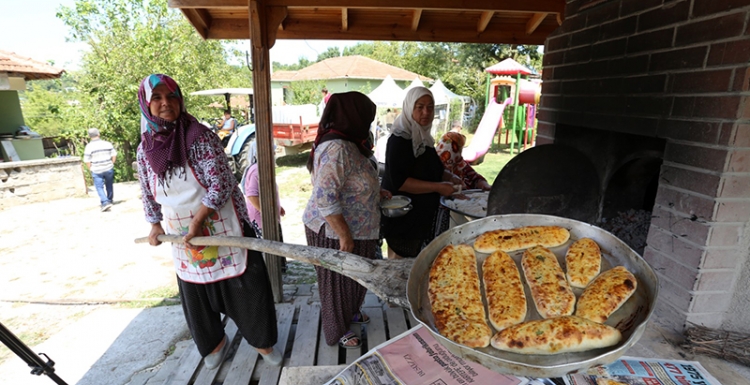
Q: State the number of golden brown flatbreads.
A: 7